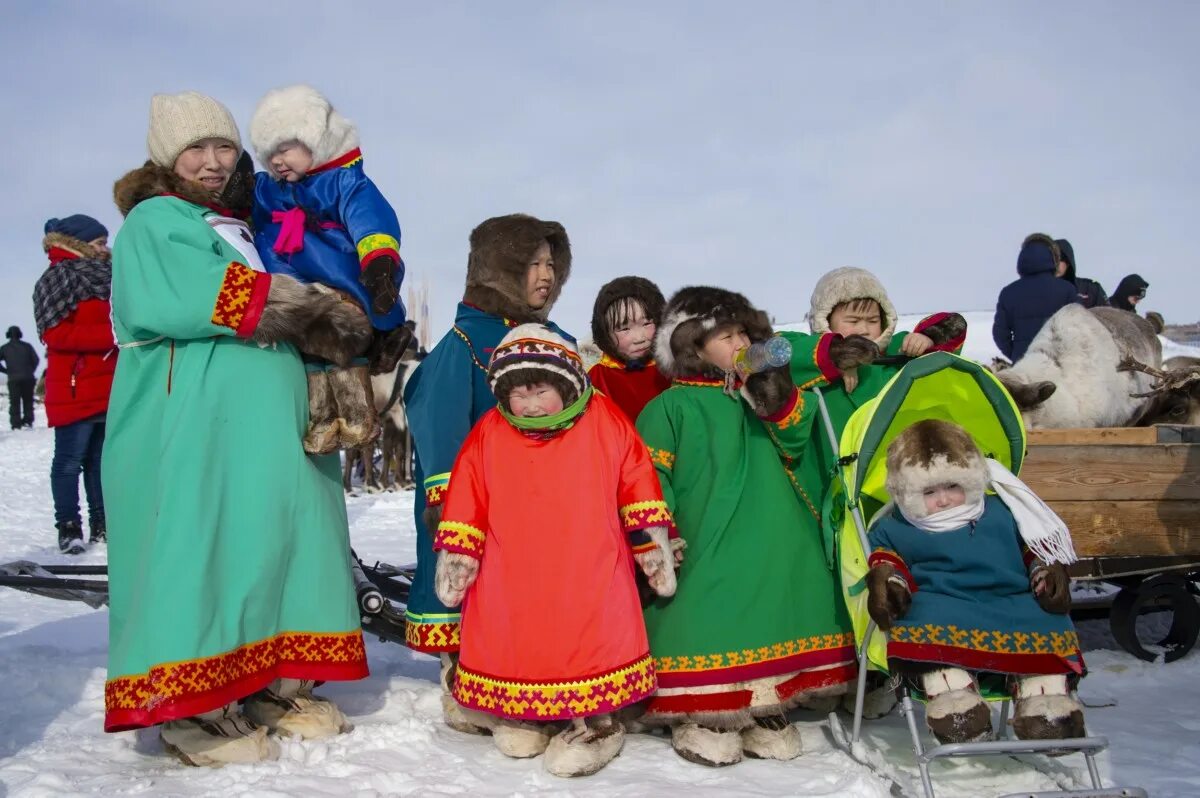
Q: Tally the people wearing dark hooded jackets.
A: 3